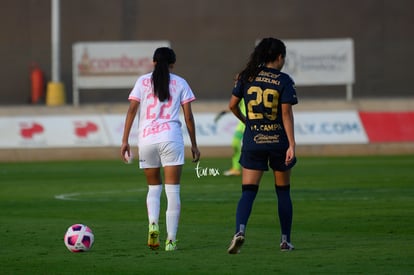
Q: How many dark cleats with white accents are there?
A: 2